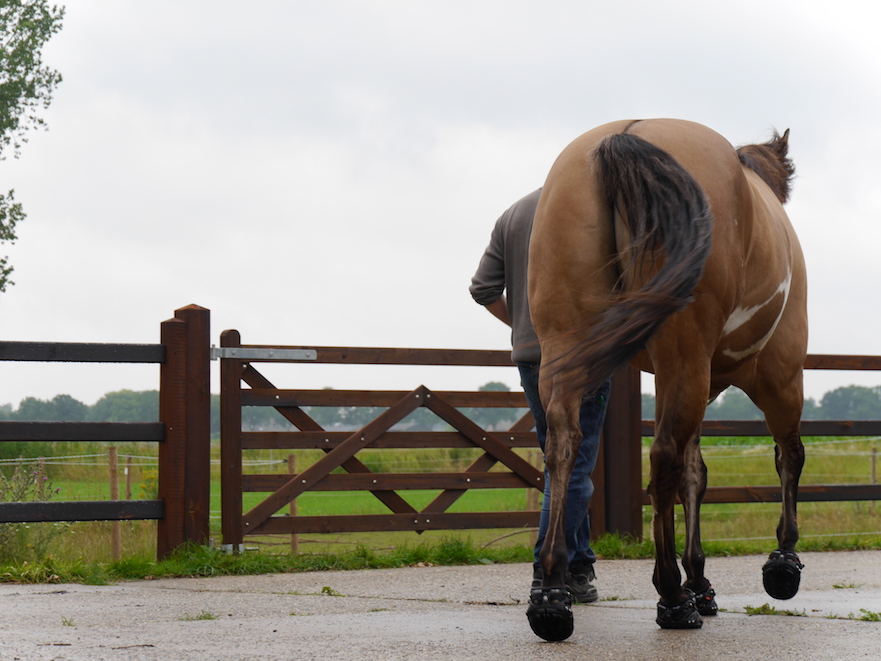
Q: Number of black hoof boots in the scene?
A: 4